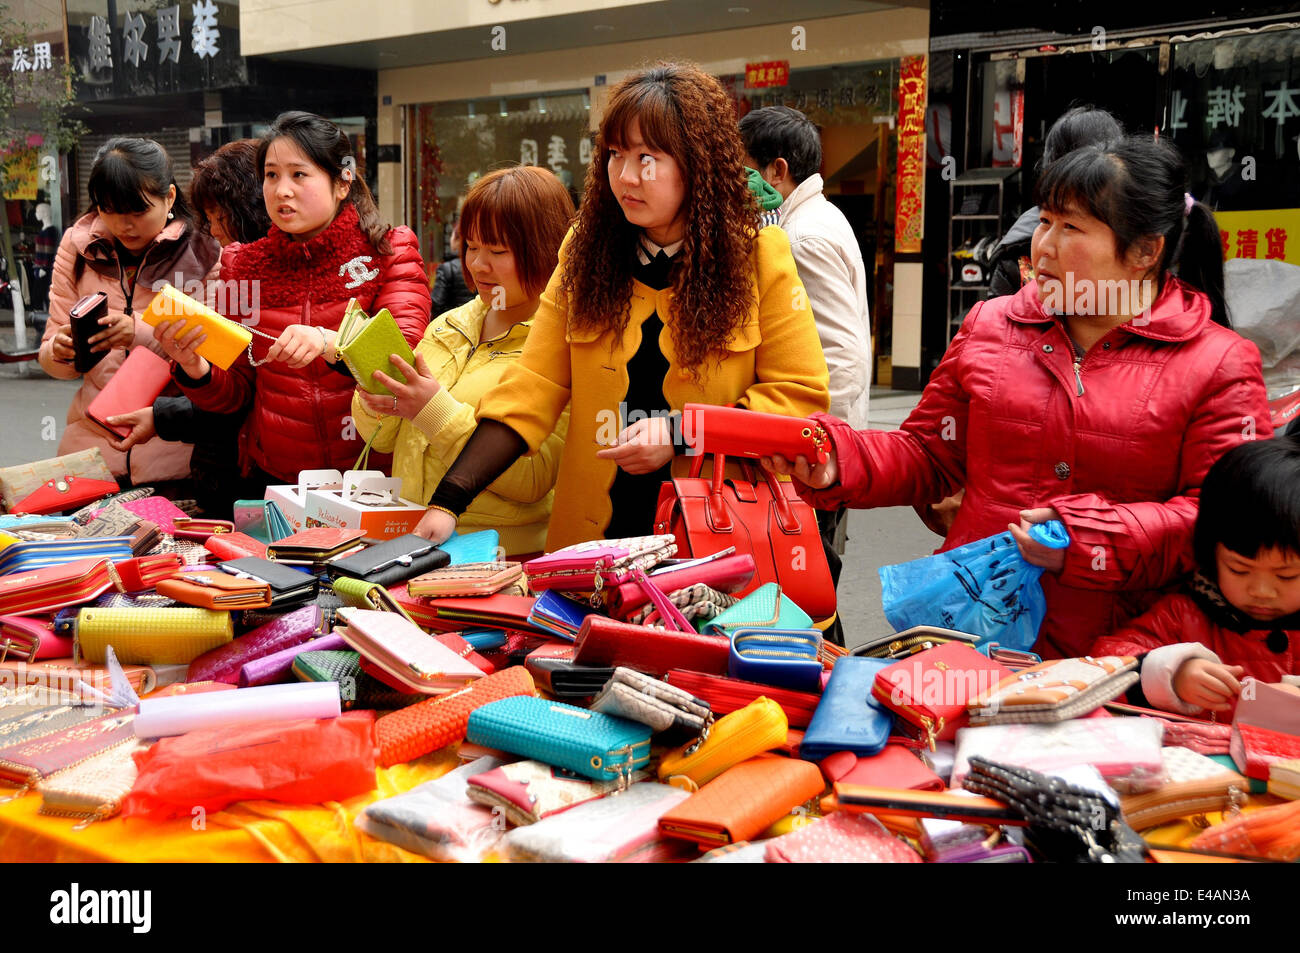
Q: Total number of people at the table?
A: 7